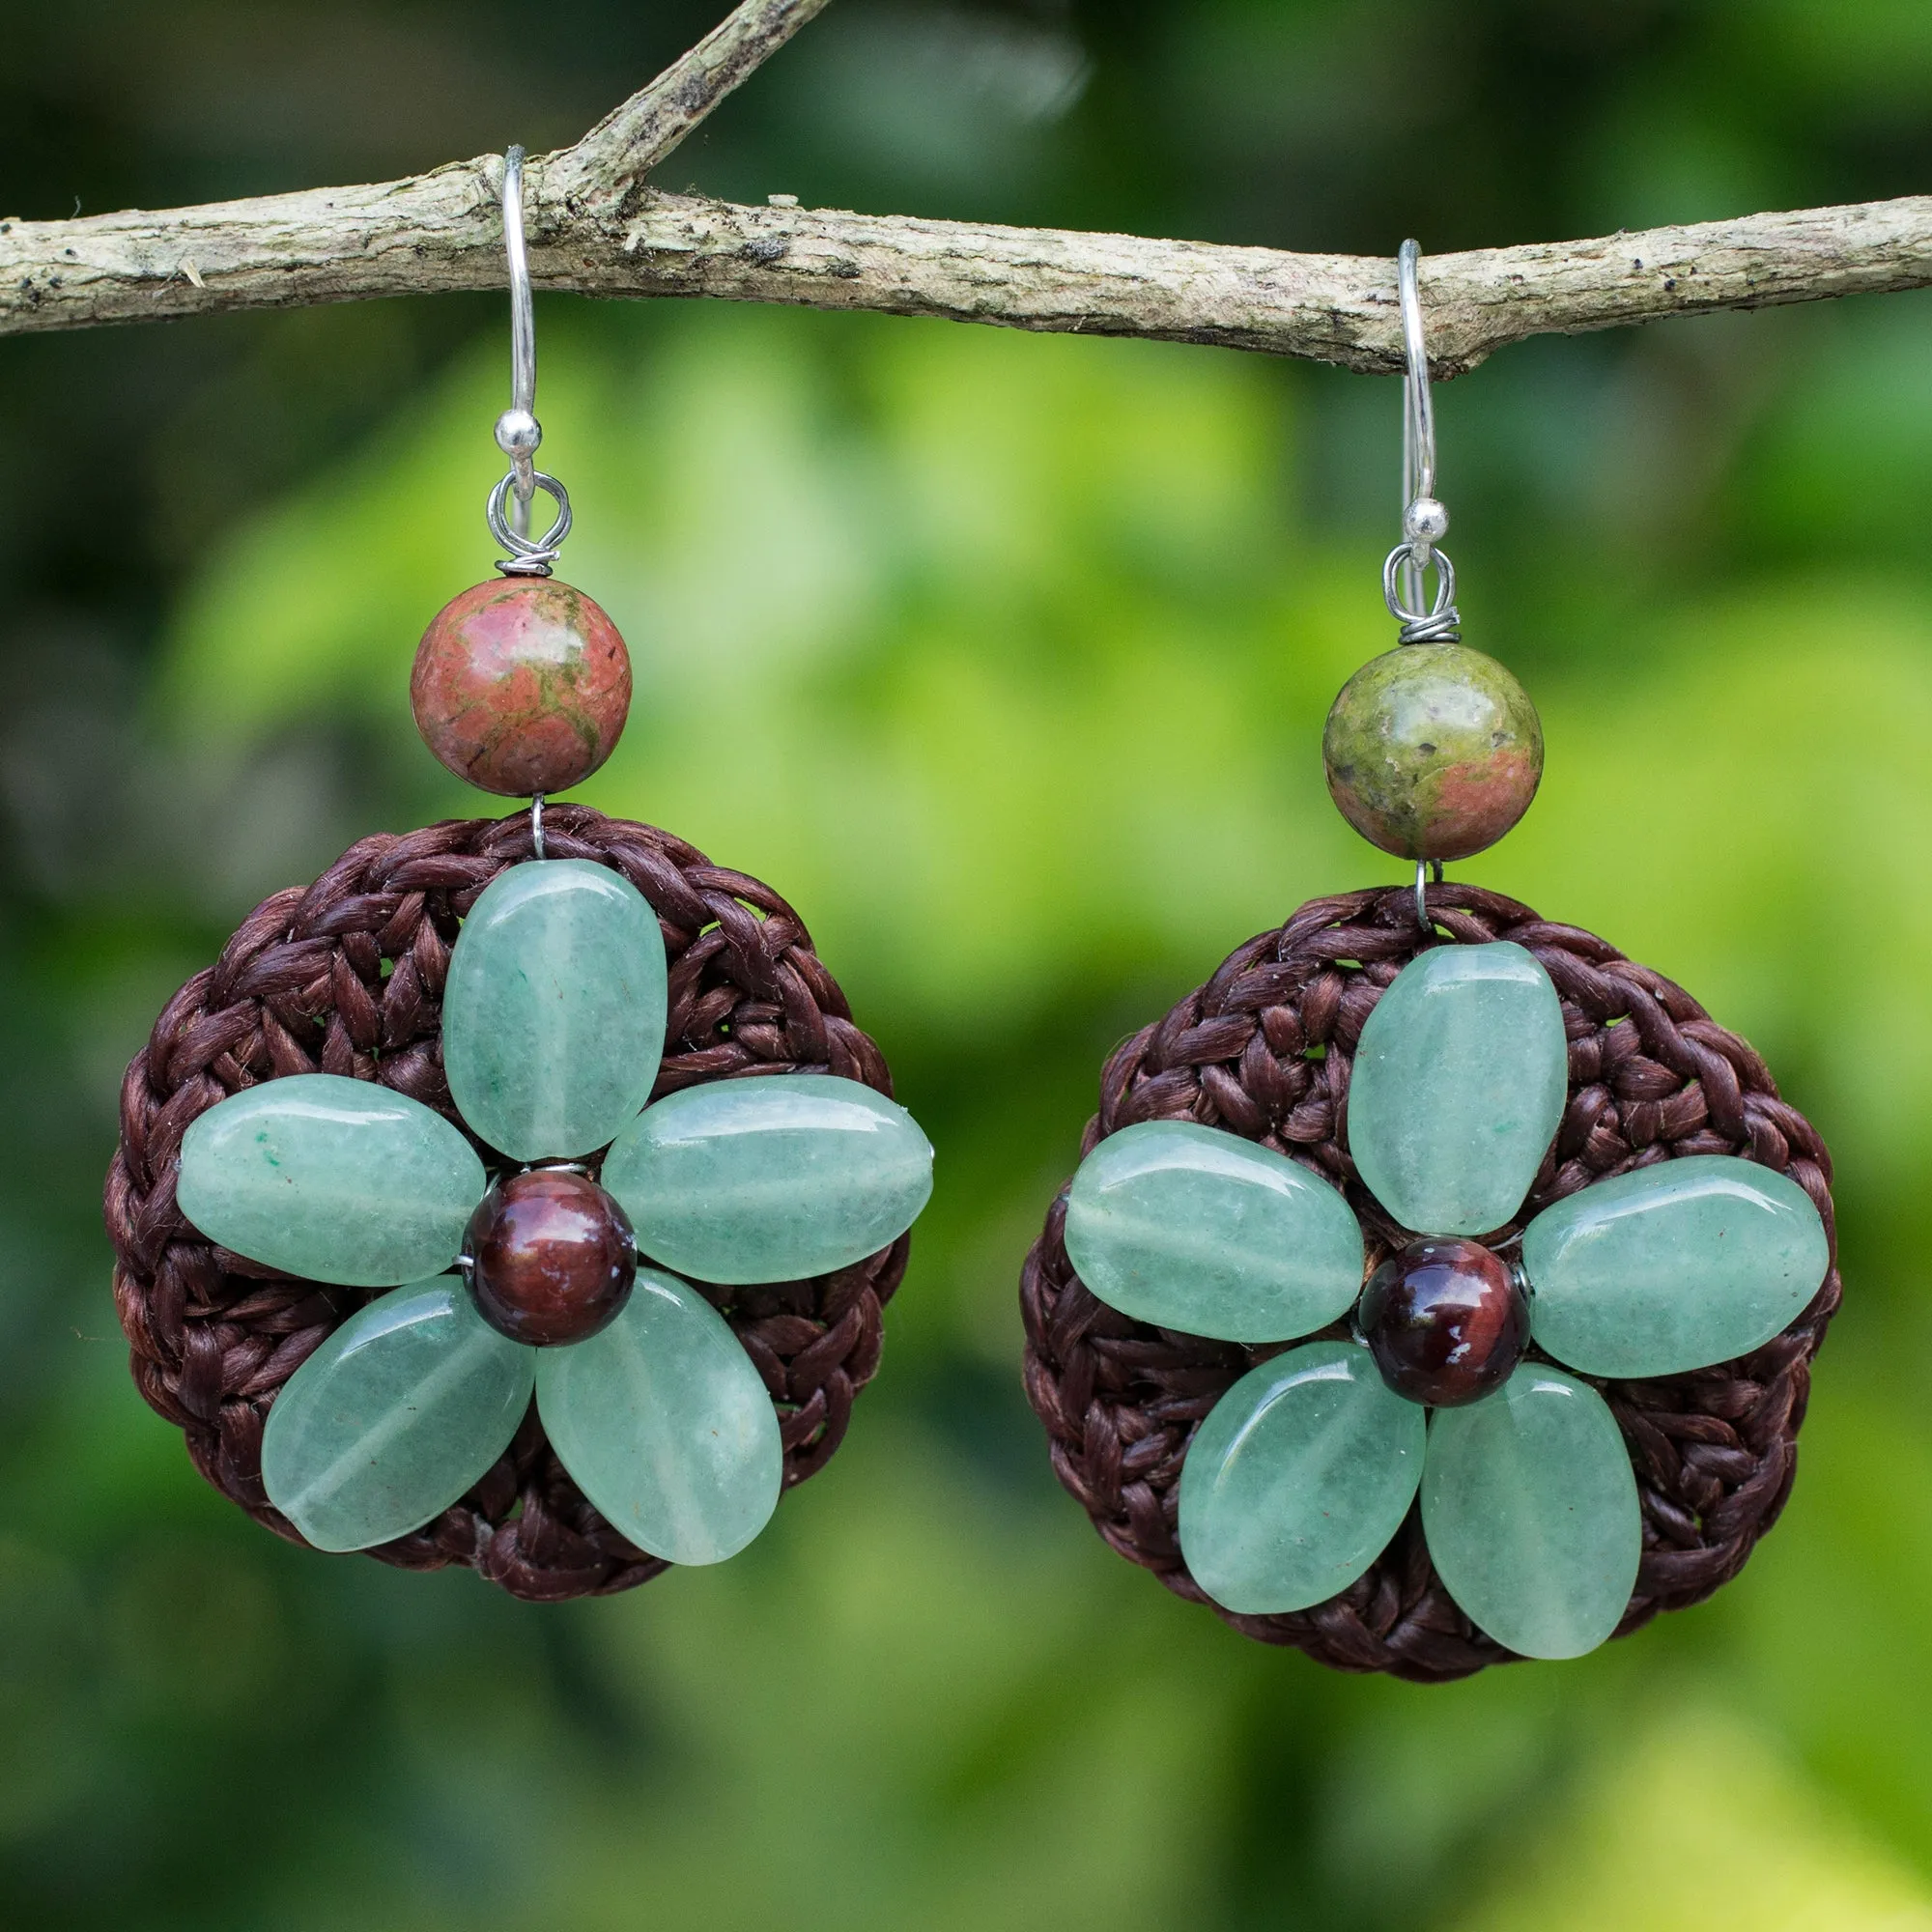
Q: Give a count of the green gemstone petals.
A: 10